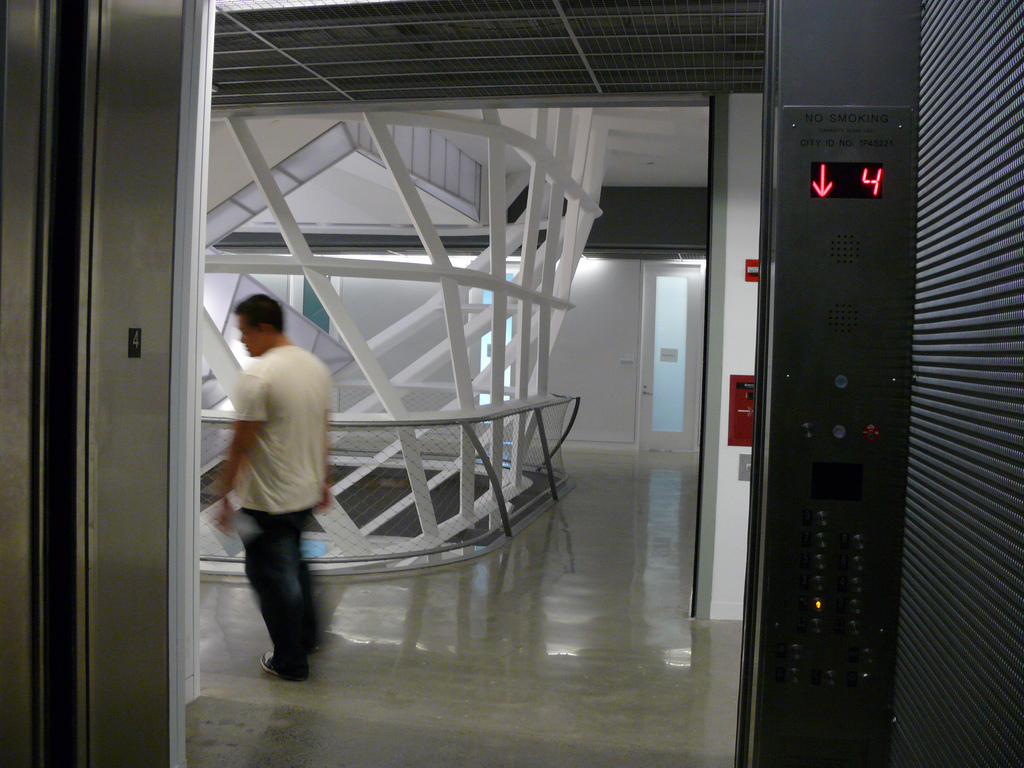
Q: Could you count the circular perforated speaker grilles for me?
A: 2